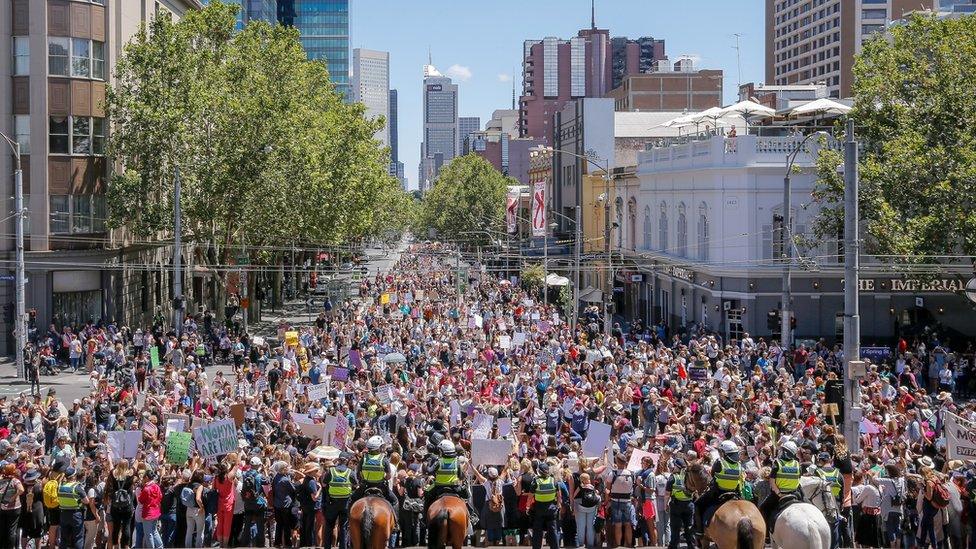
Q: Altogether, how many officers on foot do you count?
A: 5